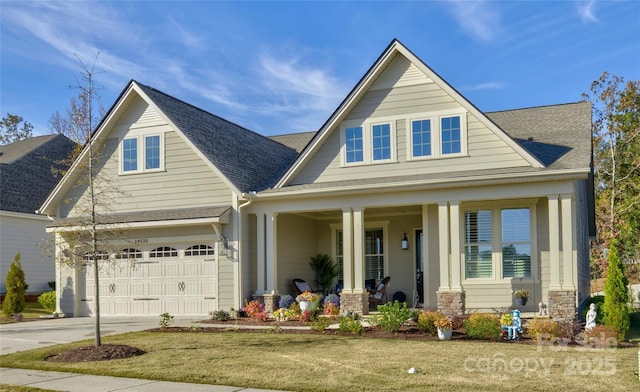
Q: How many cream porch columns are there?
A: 8